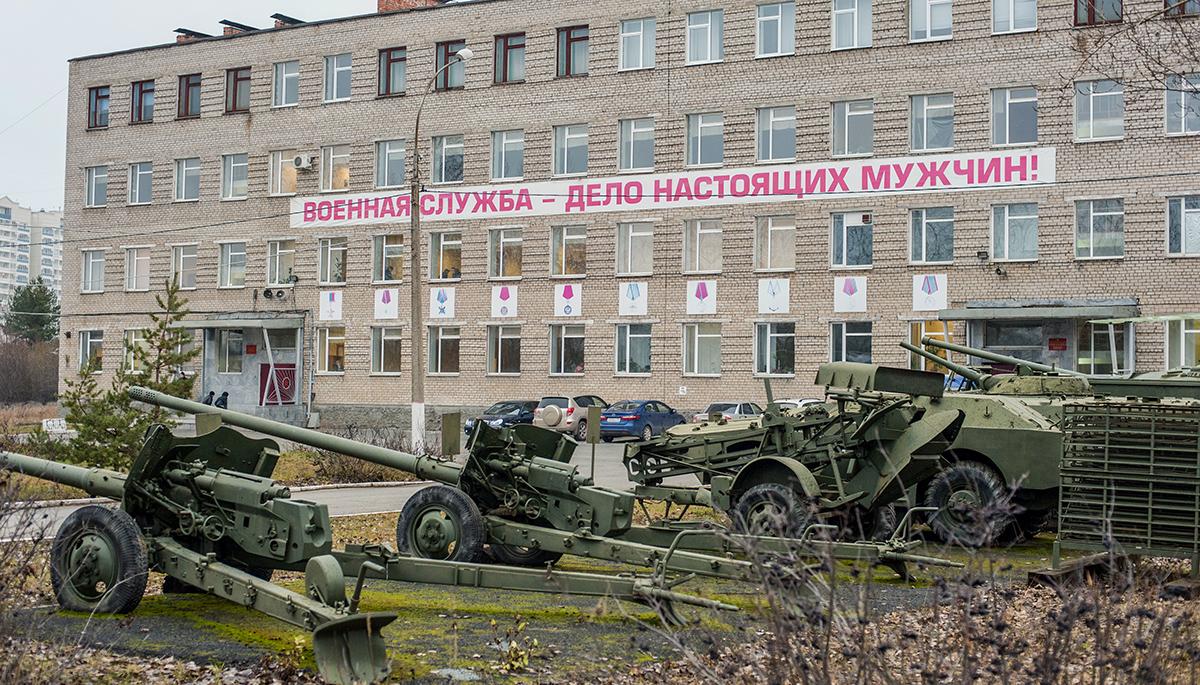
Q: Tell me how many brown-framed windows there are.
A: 10